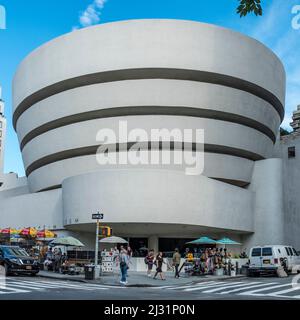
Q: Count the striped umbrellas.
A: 3